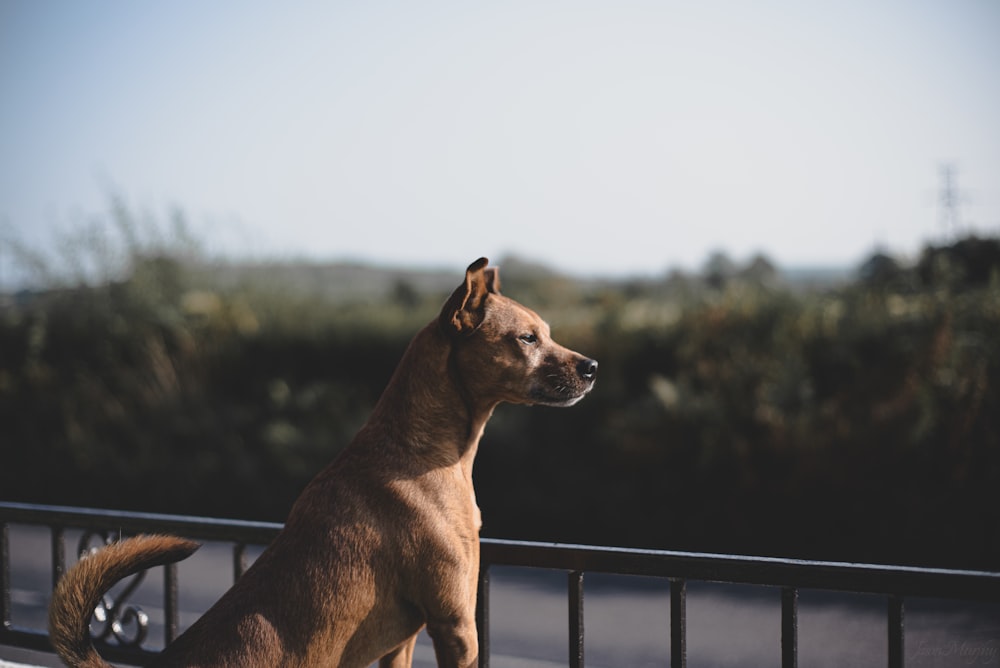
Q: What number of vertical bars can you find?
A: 9